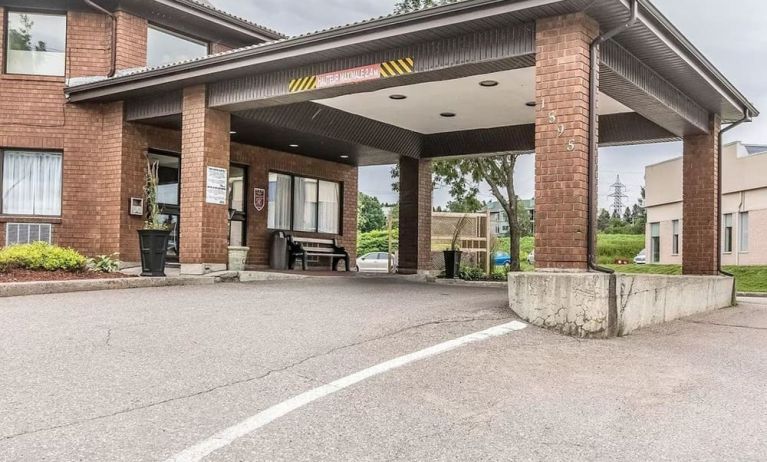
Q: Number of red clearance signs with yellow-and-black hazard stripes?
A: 1